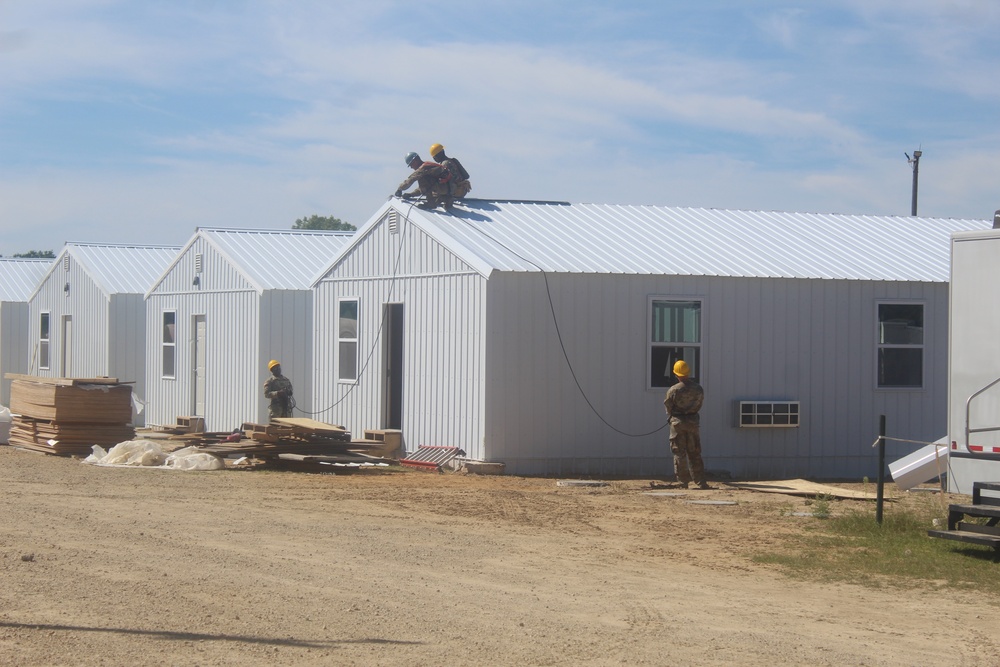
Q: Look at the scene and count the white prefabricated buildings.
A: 4